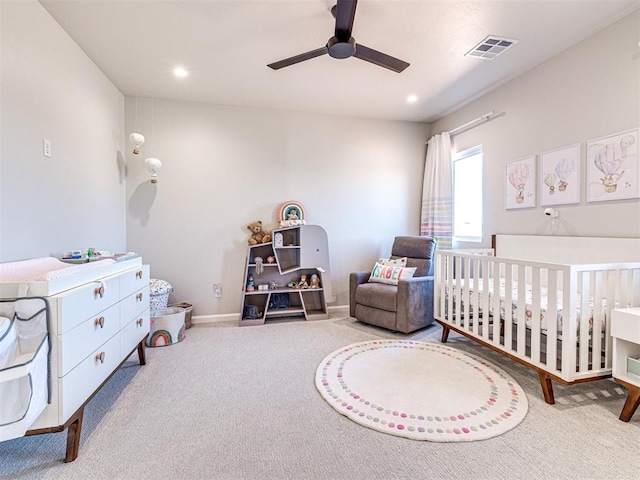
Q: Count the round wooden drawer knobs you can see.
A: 6